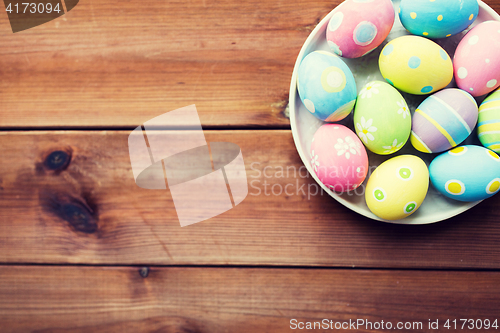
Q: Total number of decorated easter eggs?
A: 11